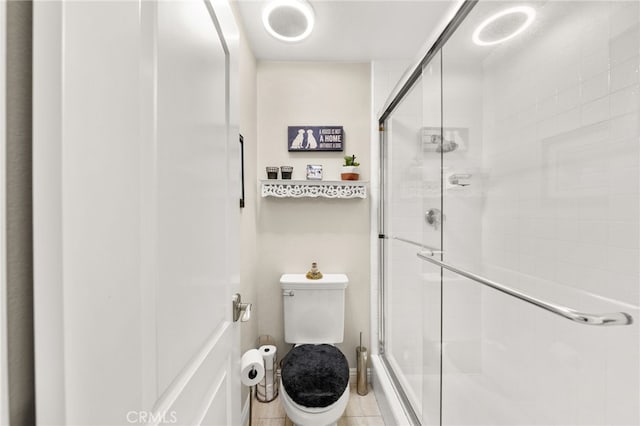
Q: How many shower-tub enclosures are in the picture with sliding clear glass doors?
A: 1